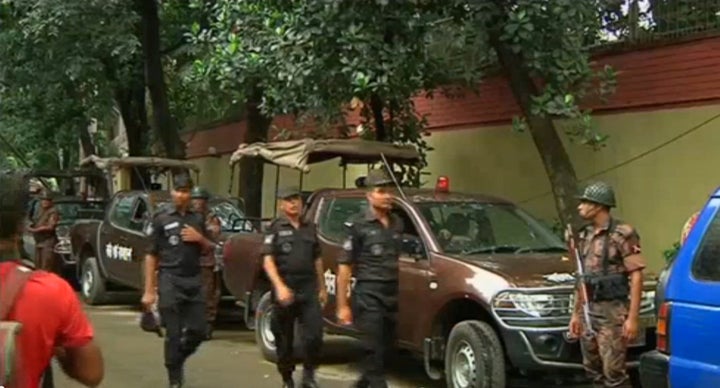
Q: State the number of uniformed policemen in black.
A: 3